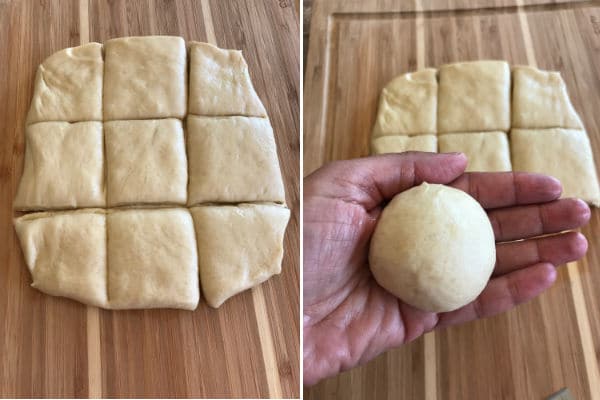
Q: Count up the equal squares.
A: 9